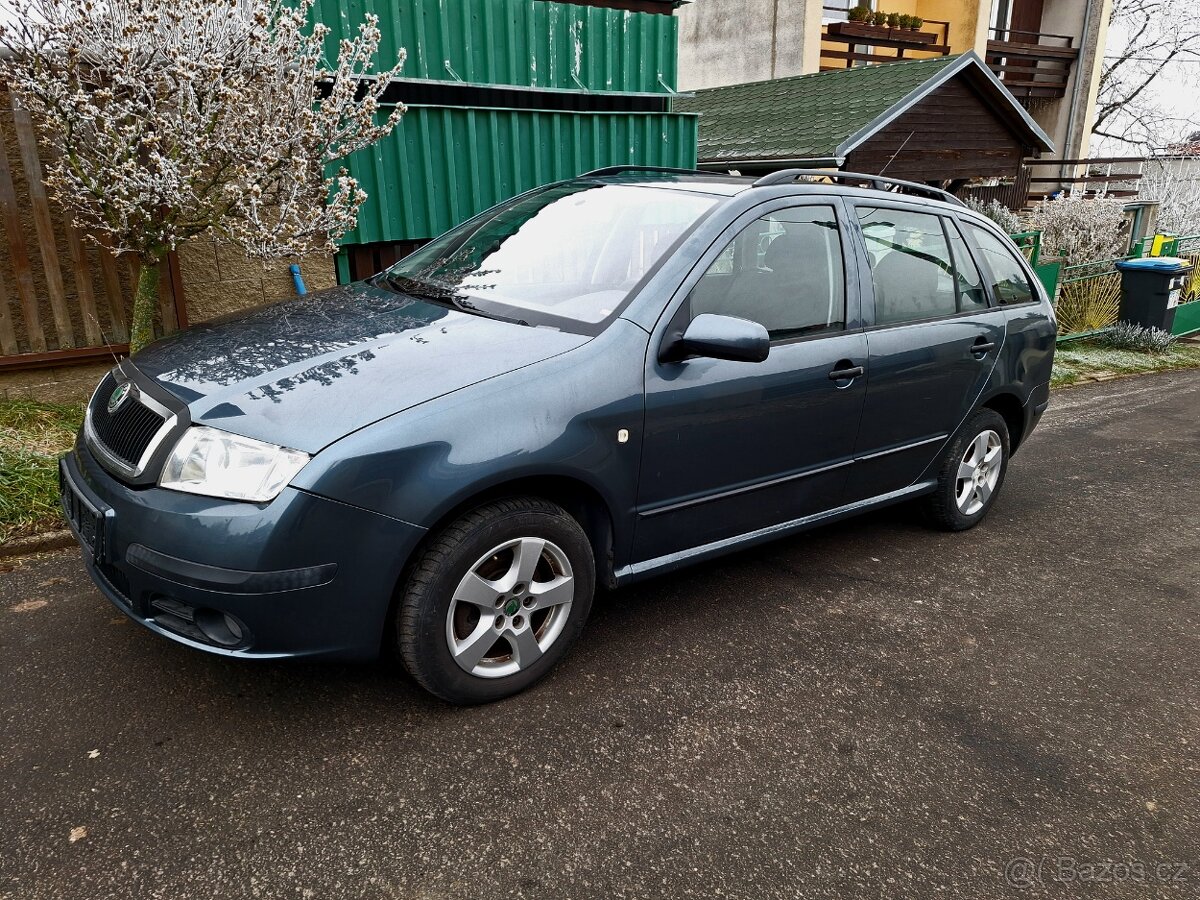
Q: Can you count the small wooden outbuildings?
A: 1